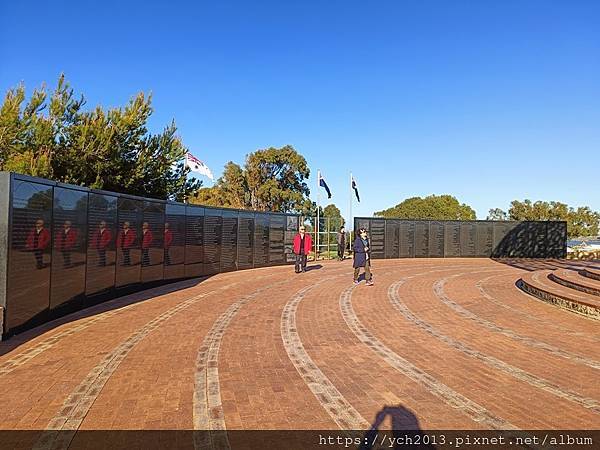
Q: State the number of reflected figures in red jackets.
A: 6